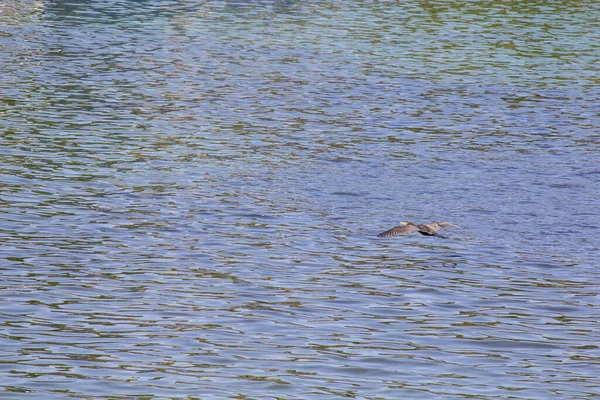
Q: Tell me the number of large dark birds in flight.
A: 1